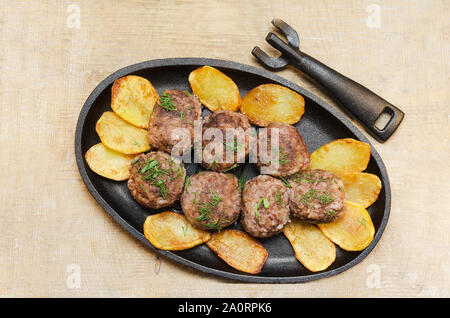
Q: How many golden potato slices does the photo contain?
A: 11